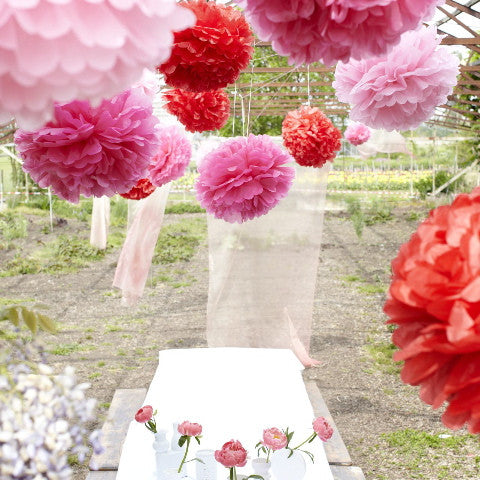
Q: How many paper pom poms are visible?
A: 12